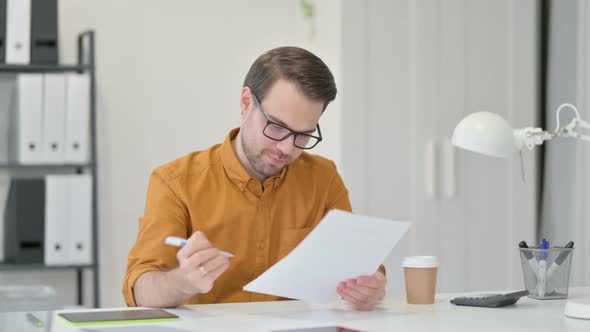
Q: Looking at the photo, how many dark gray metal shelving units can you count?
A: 1